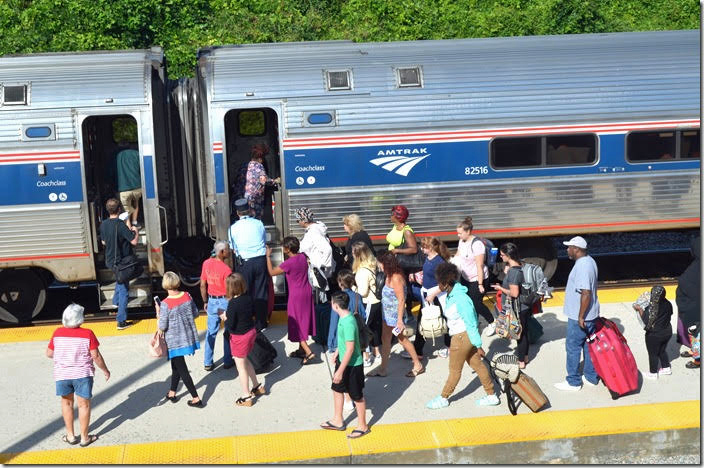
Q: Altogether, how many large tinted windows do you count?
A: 2